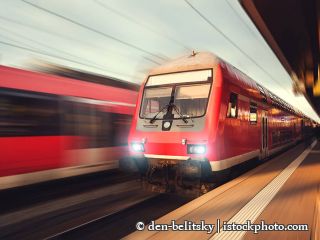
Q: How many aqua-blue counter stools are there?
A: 0